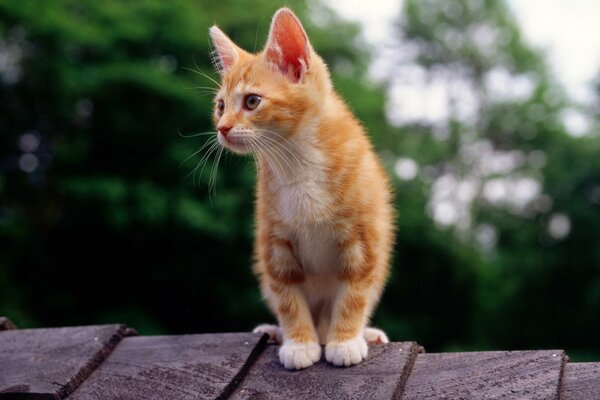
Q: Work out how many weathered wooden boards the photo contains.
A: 5